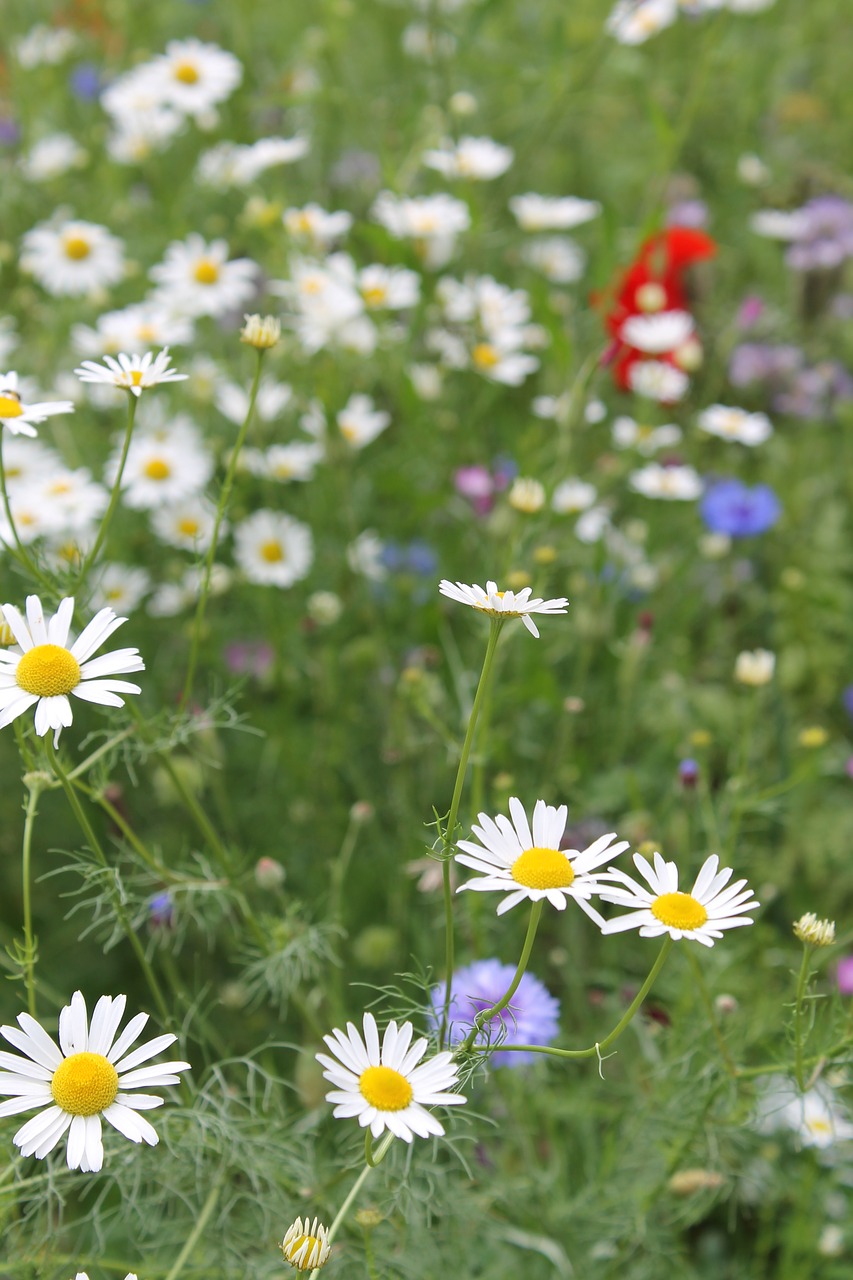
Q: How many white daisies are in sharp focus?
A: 6